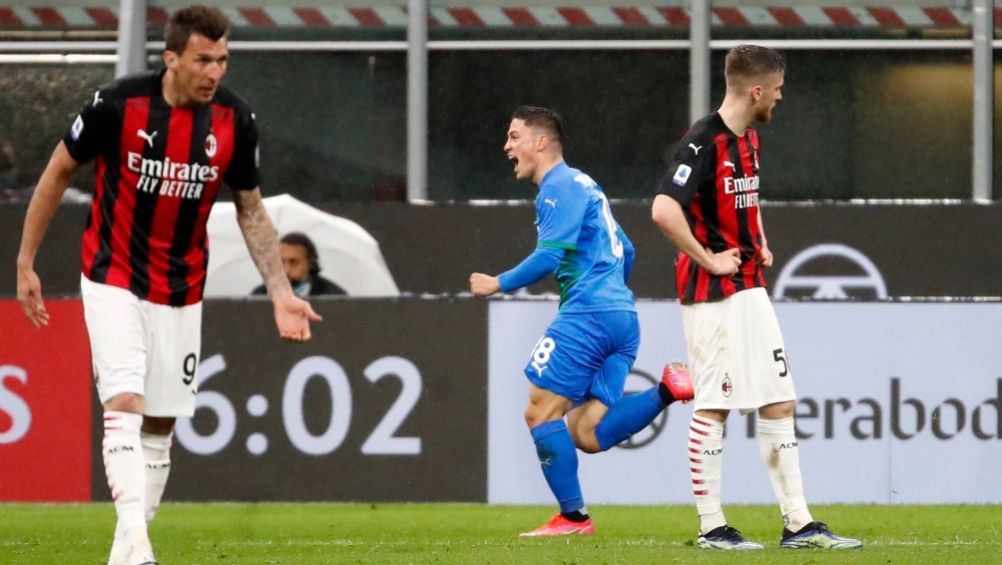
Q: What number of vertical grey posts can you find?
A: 4